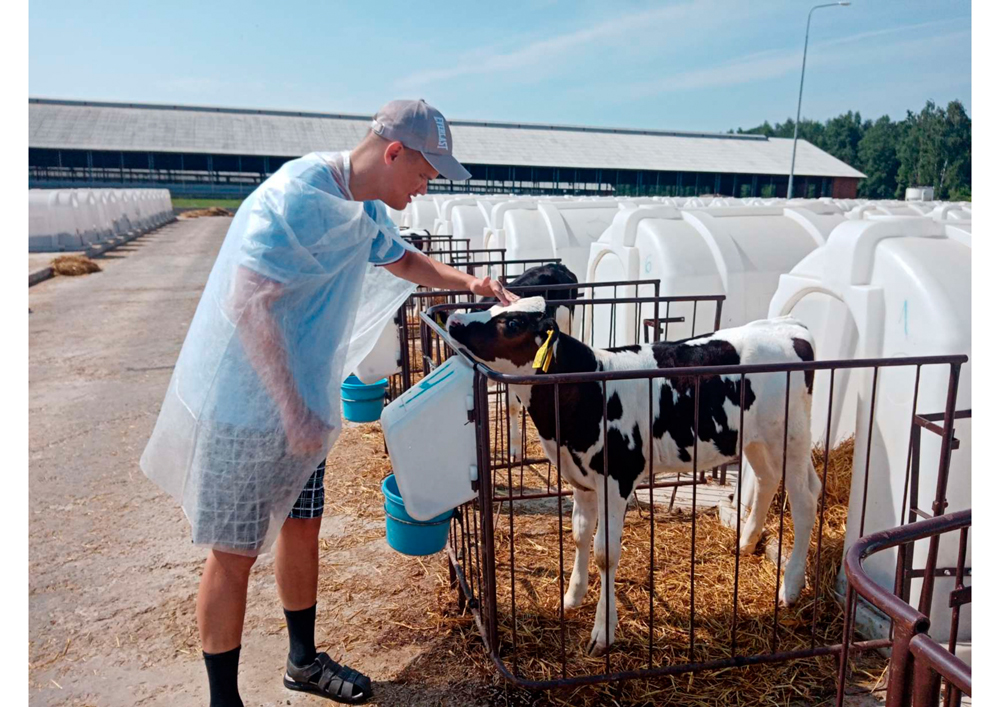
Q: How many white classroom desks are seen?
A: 0